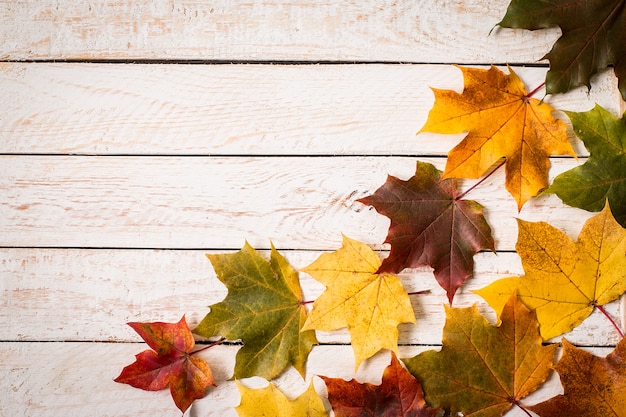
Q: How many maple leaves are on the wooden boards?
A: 12